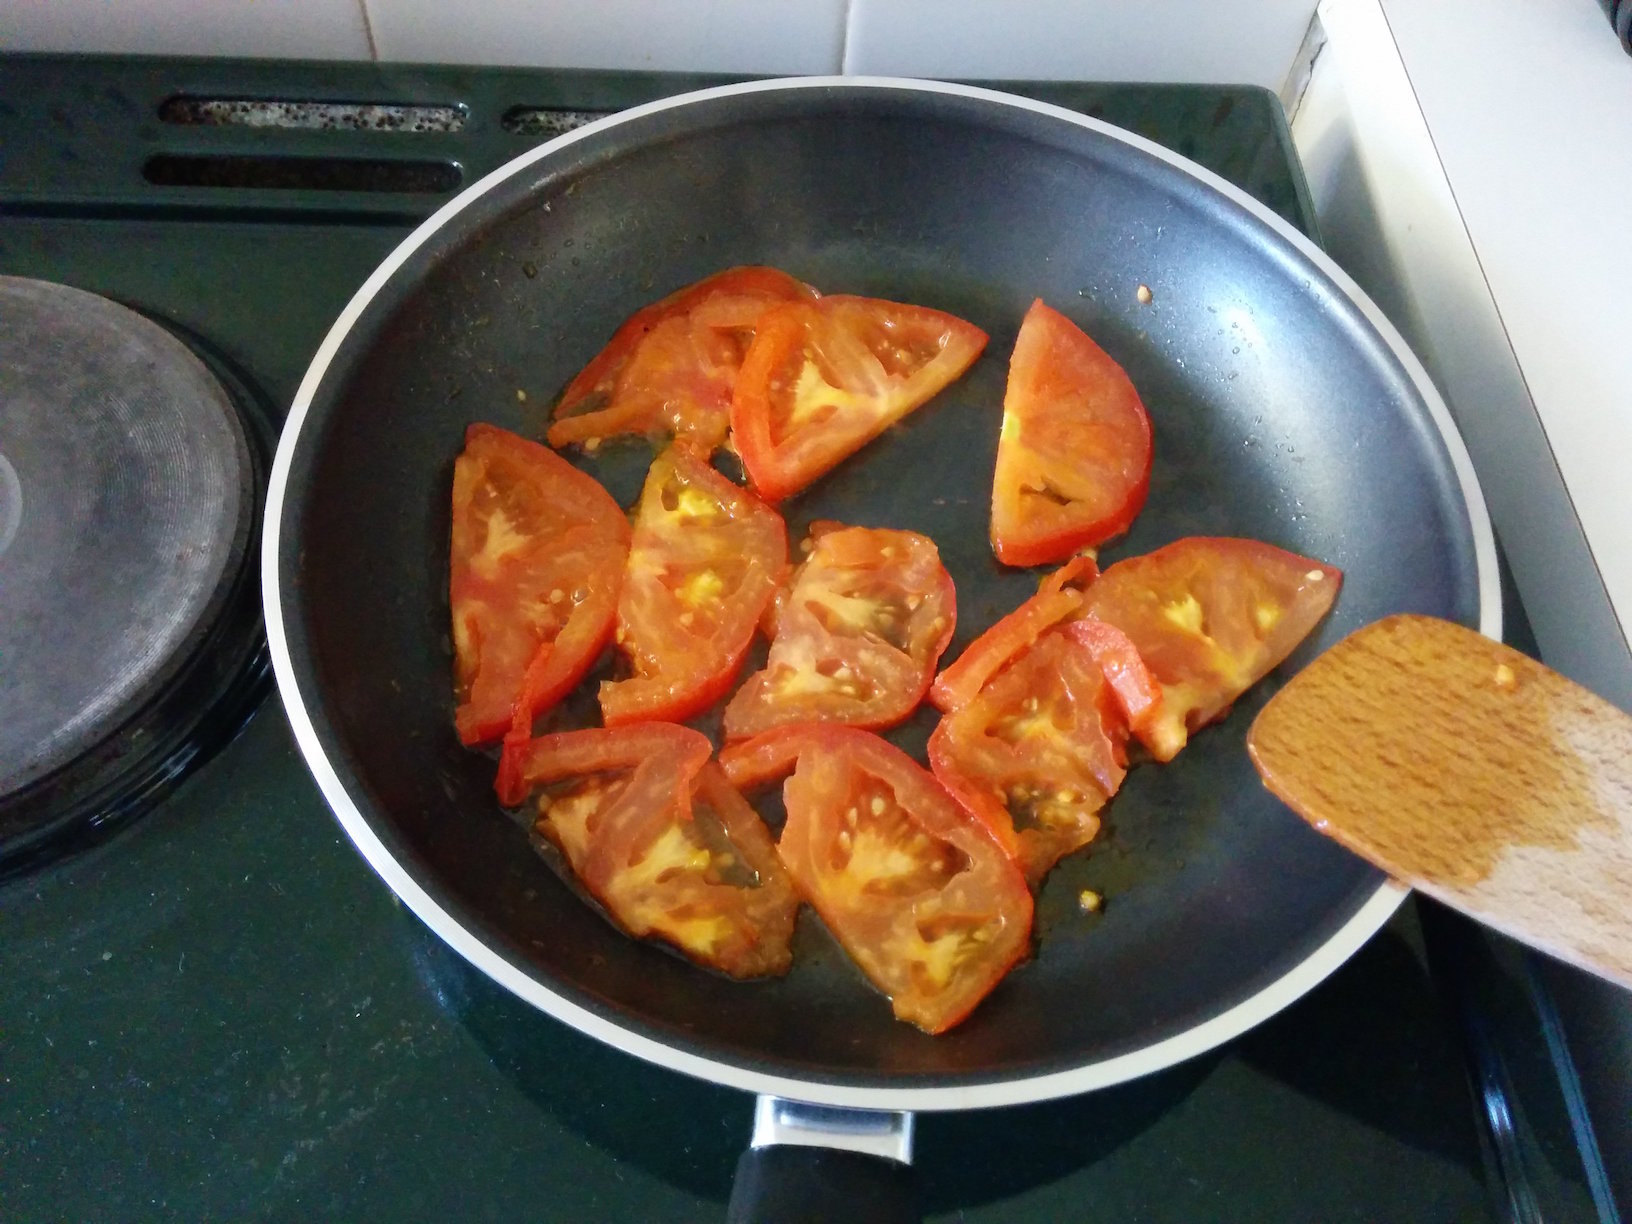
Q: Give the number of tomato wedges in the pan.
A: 10